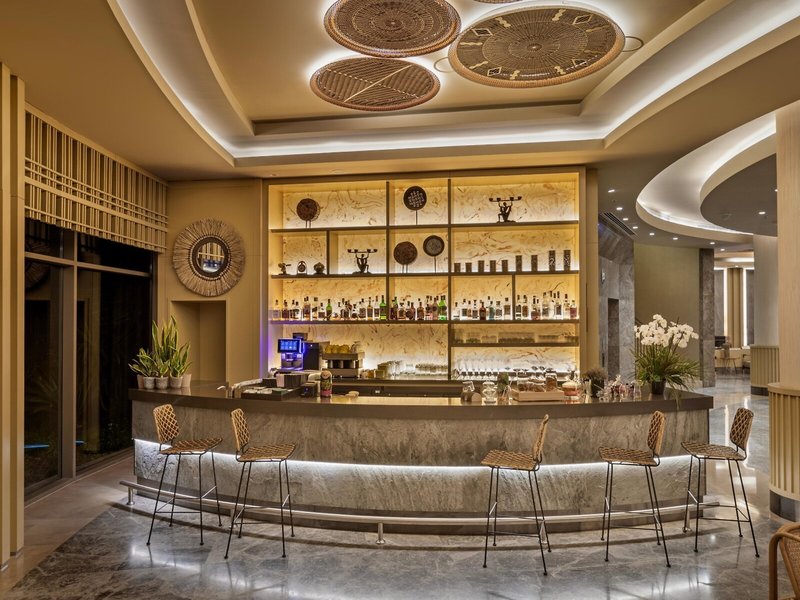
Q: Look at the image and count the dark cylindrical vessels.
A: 9